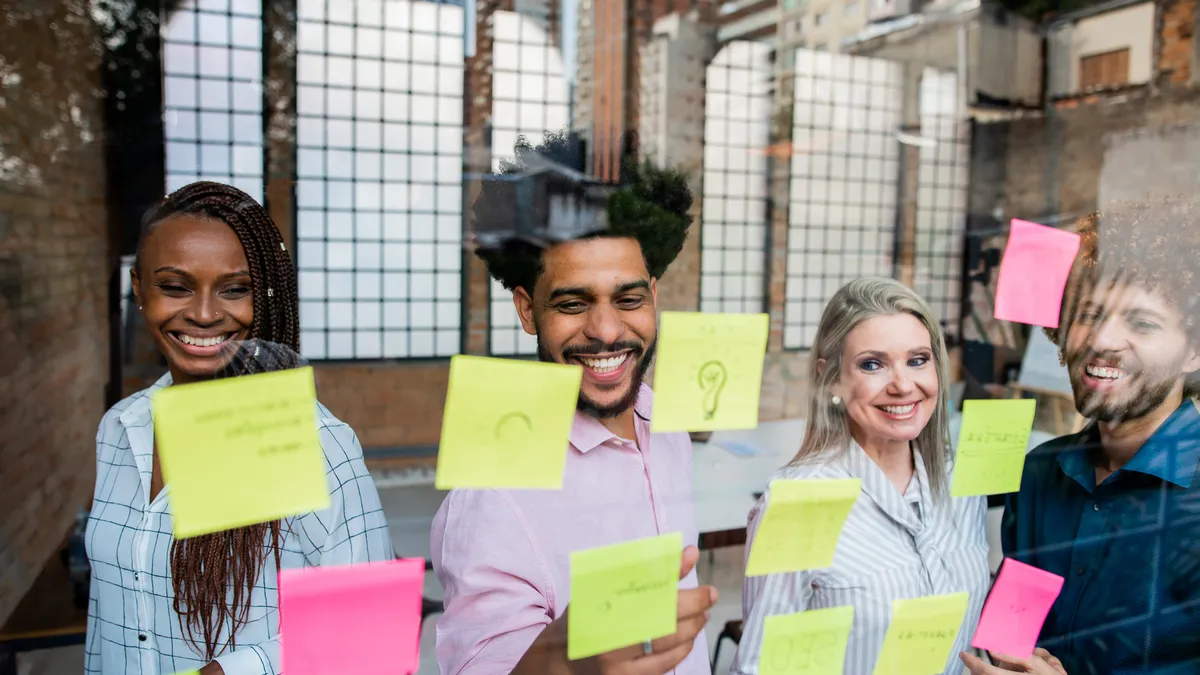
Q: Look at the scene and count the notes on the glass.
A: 11